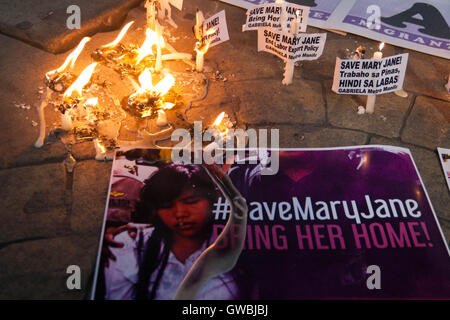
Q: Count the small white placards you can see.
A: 4